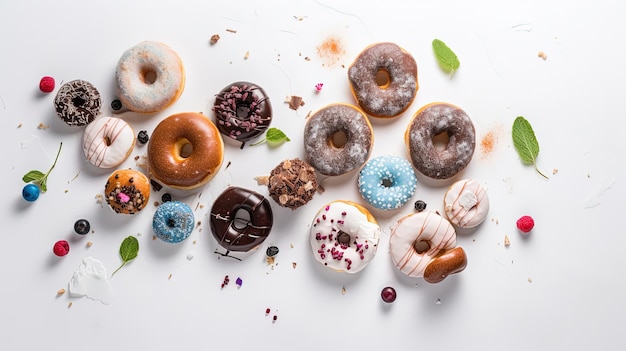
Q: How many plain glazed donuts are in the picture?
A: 1